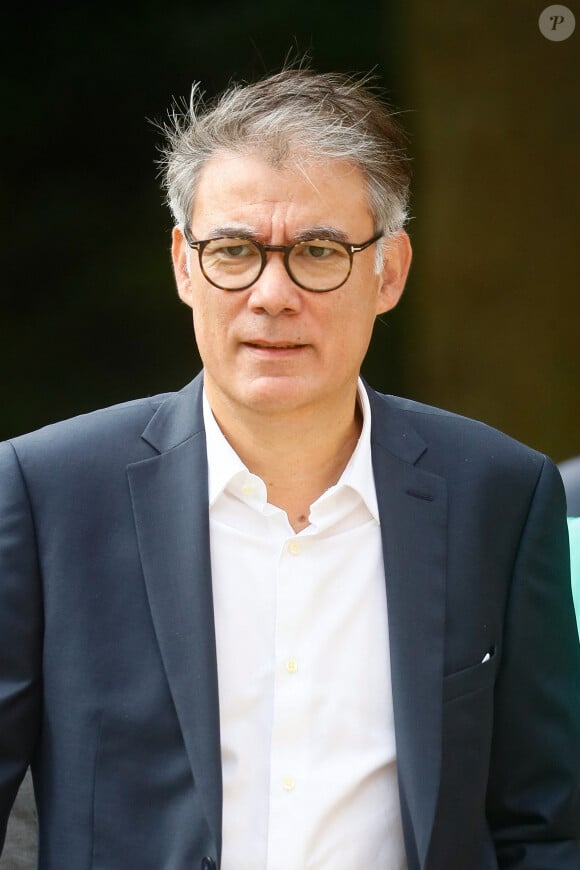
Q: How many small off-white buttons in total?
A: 4